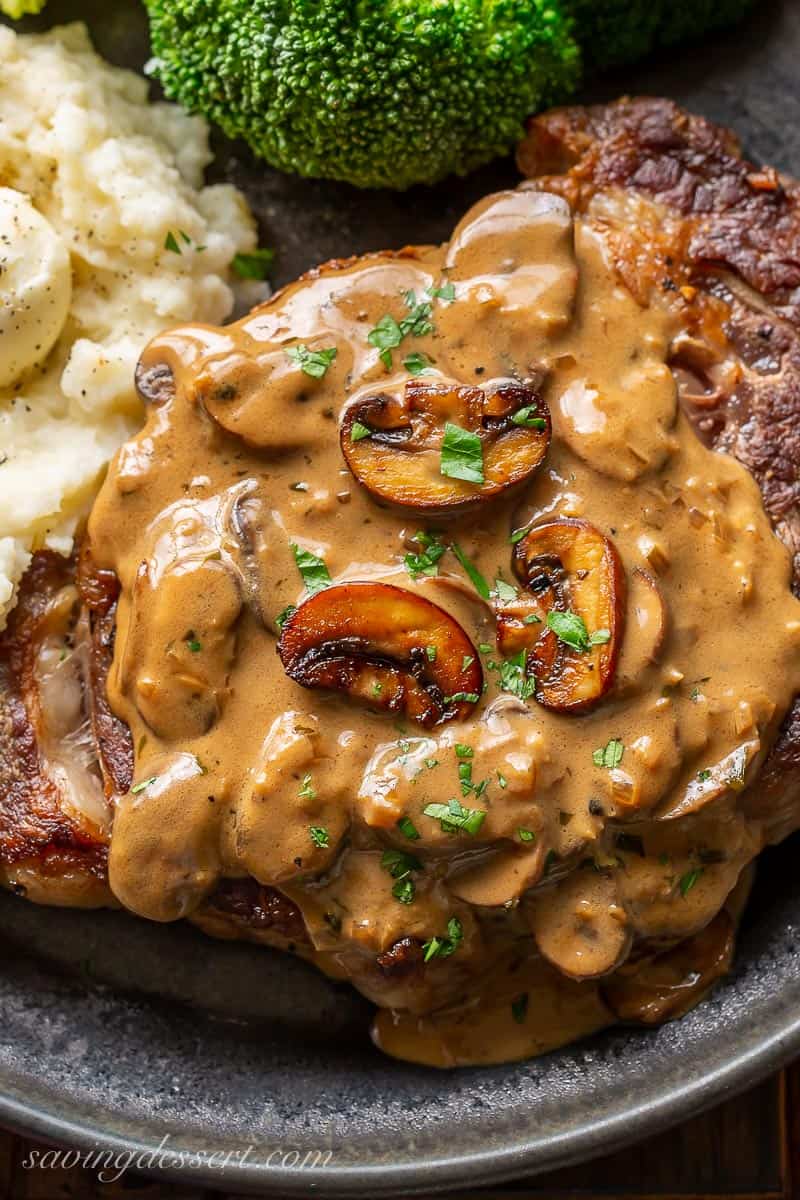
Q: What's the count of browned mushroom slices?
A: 3